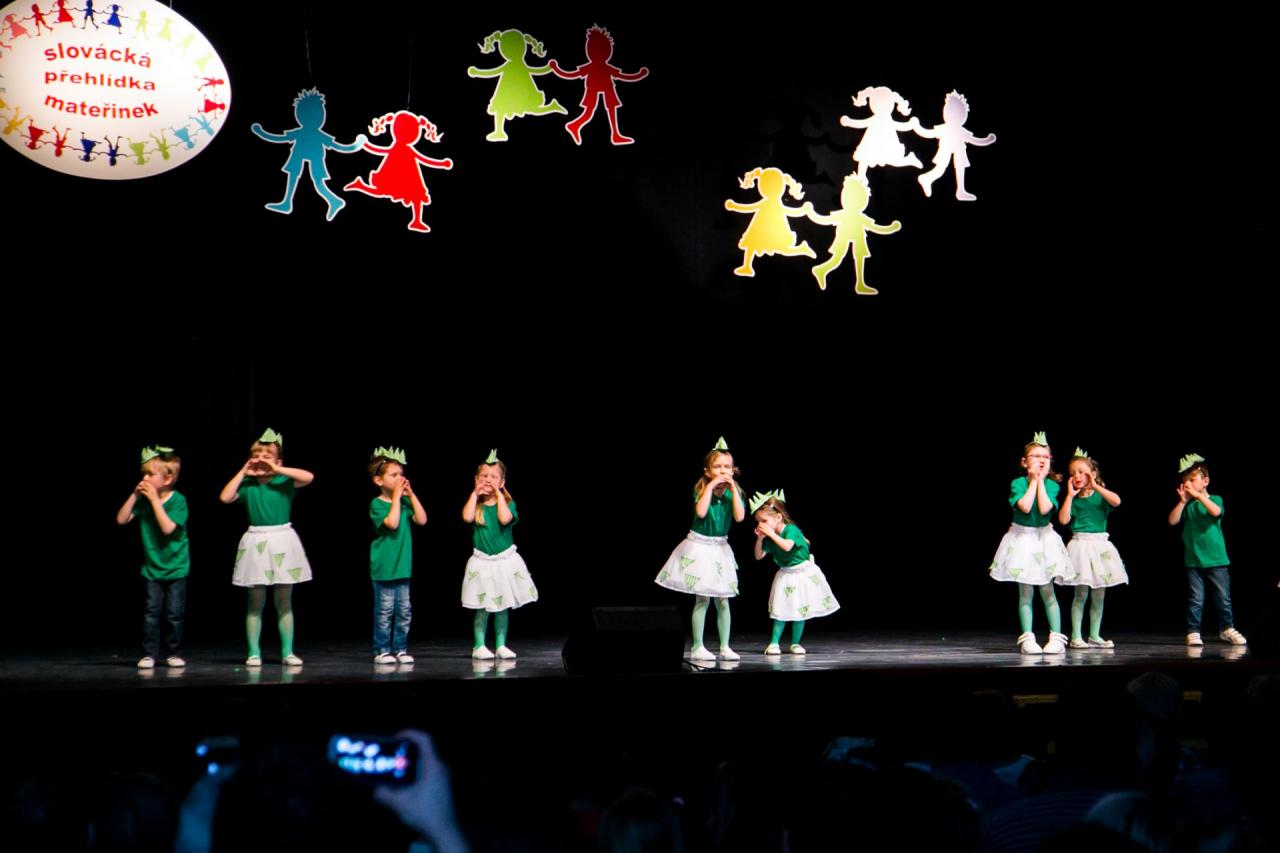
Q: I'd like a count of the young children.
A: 9